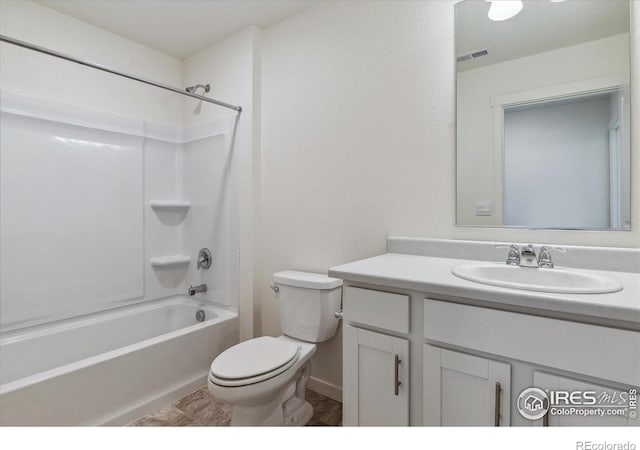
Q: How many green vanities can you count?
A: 0